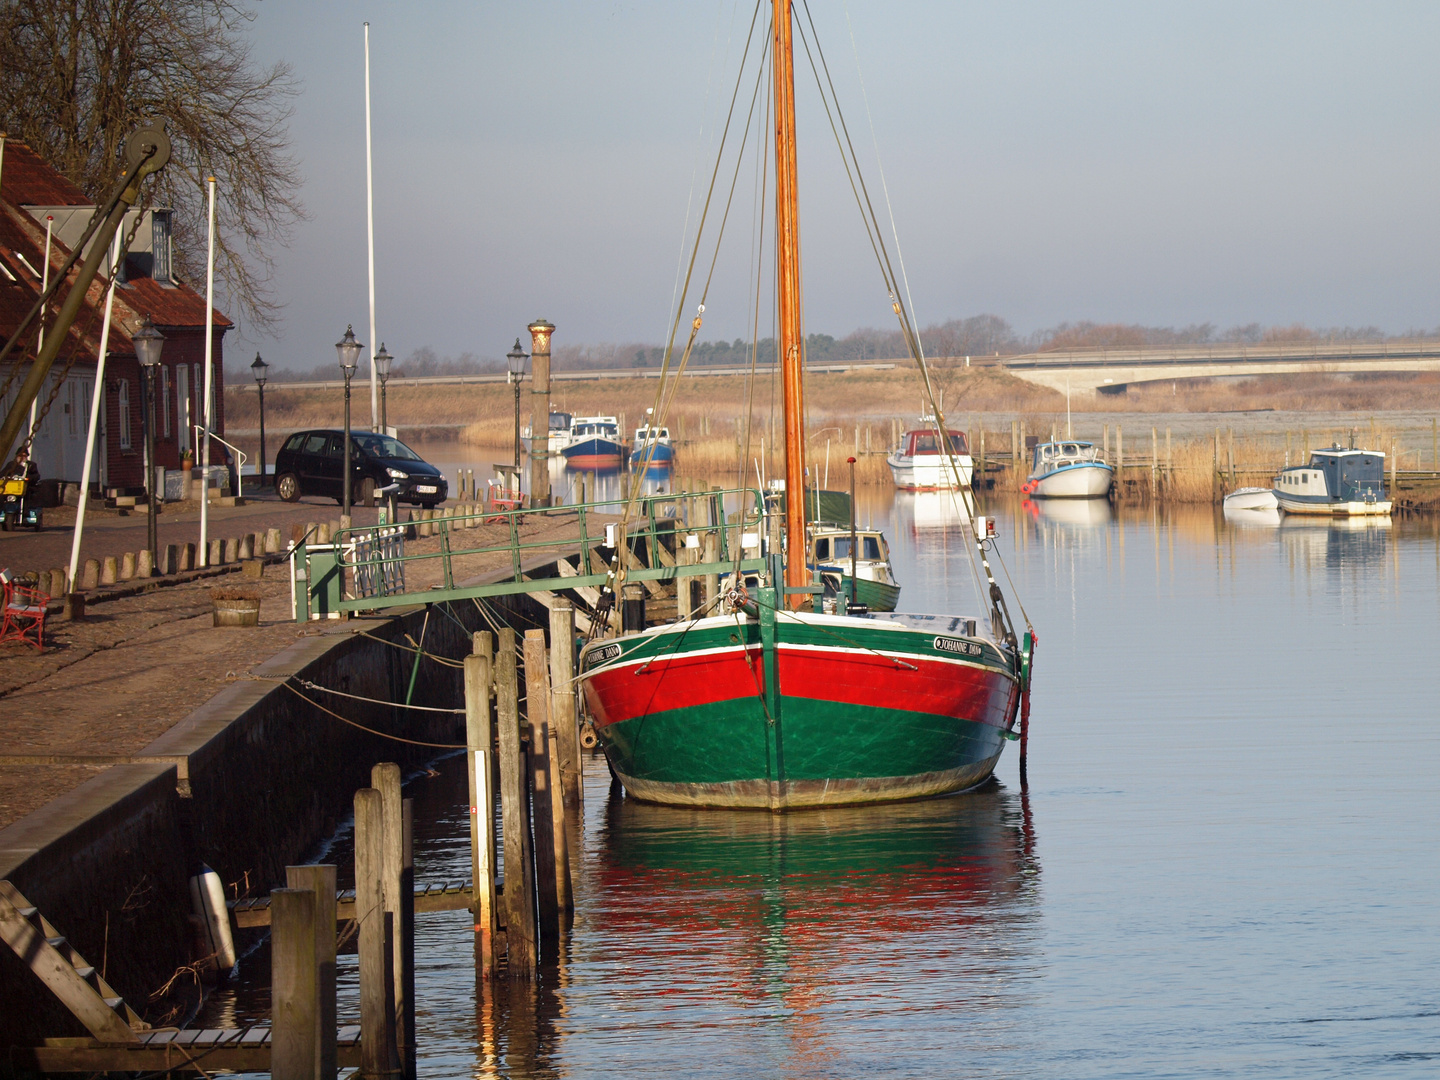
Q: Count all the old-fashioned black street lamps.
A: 5